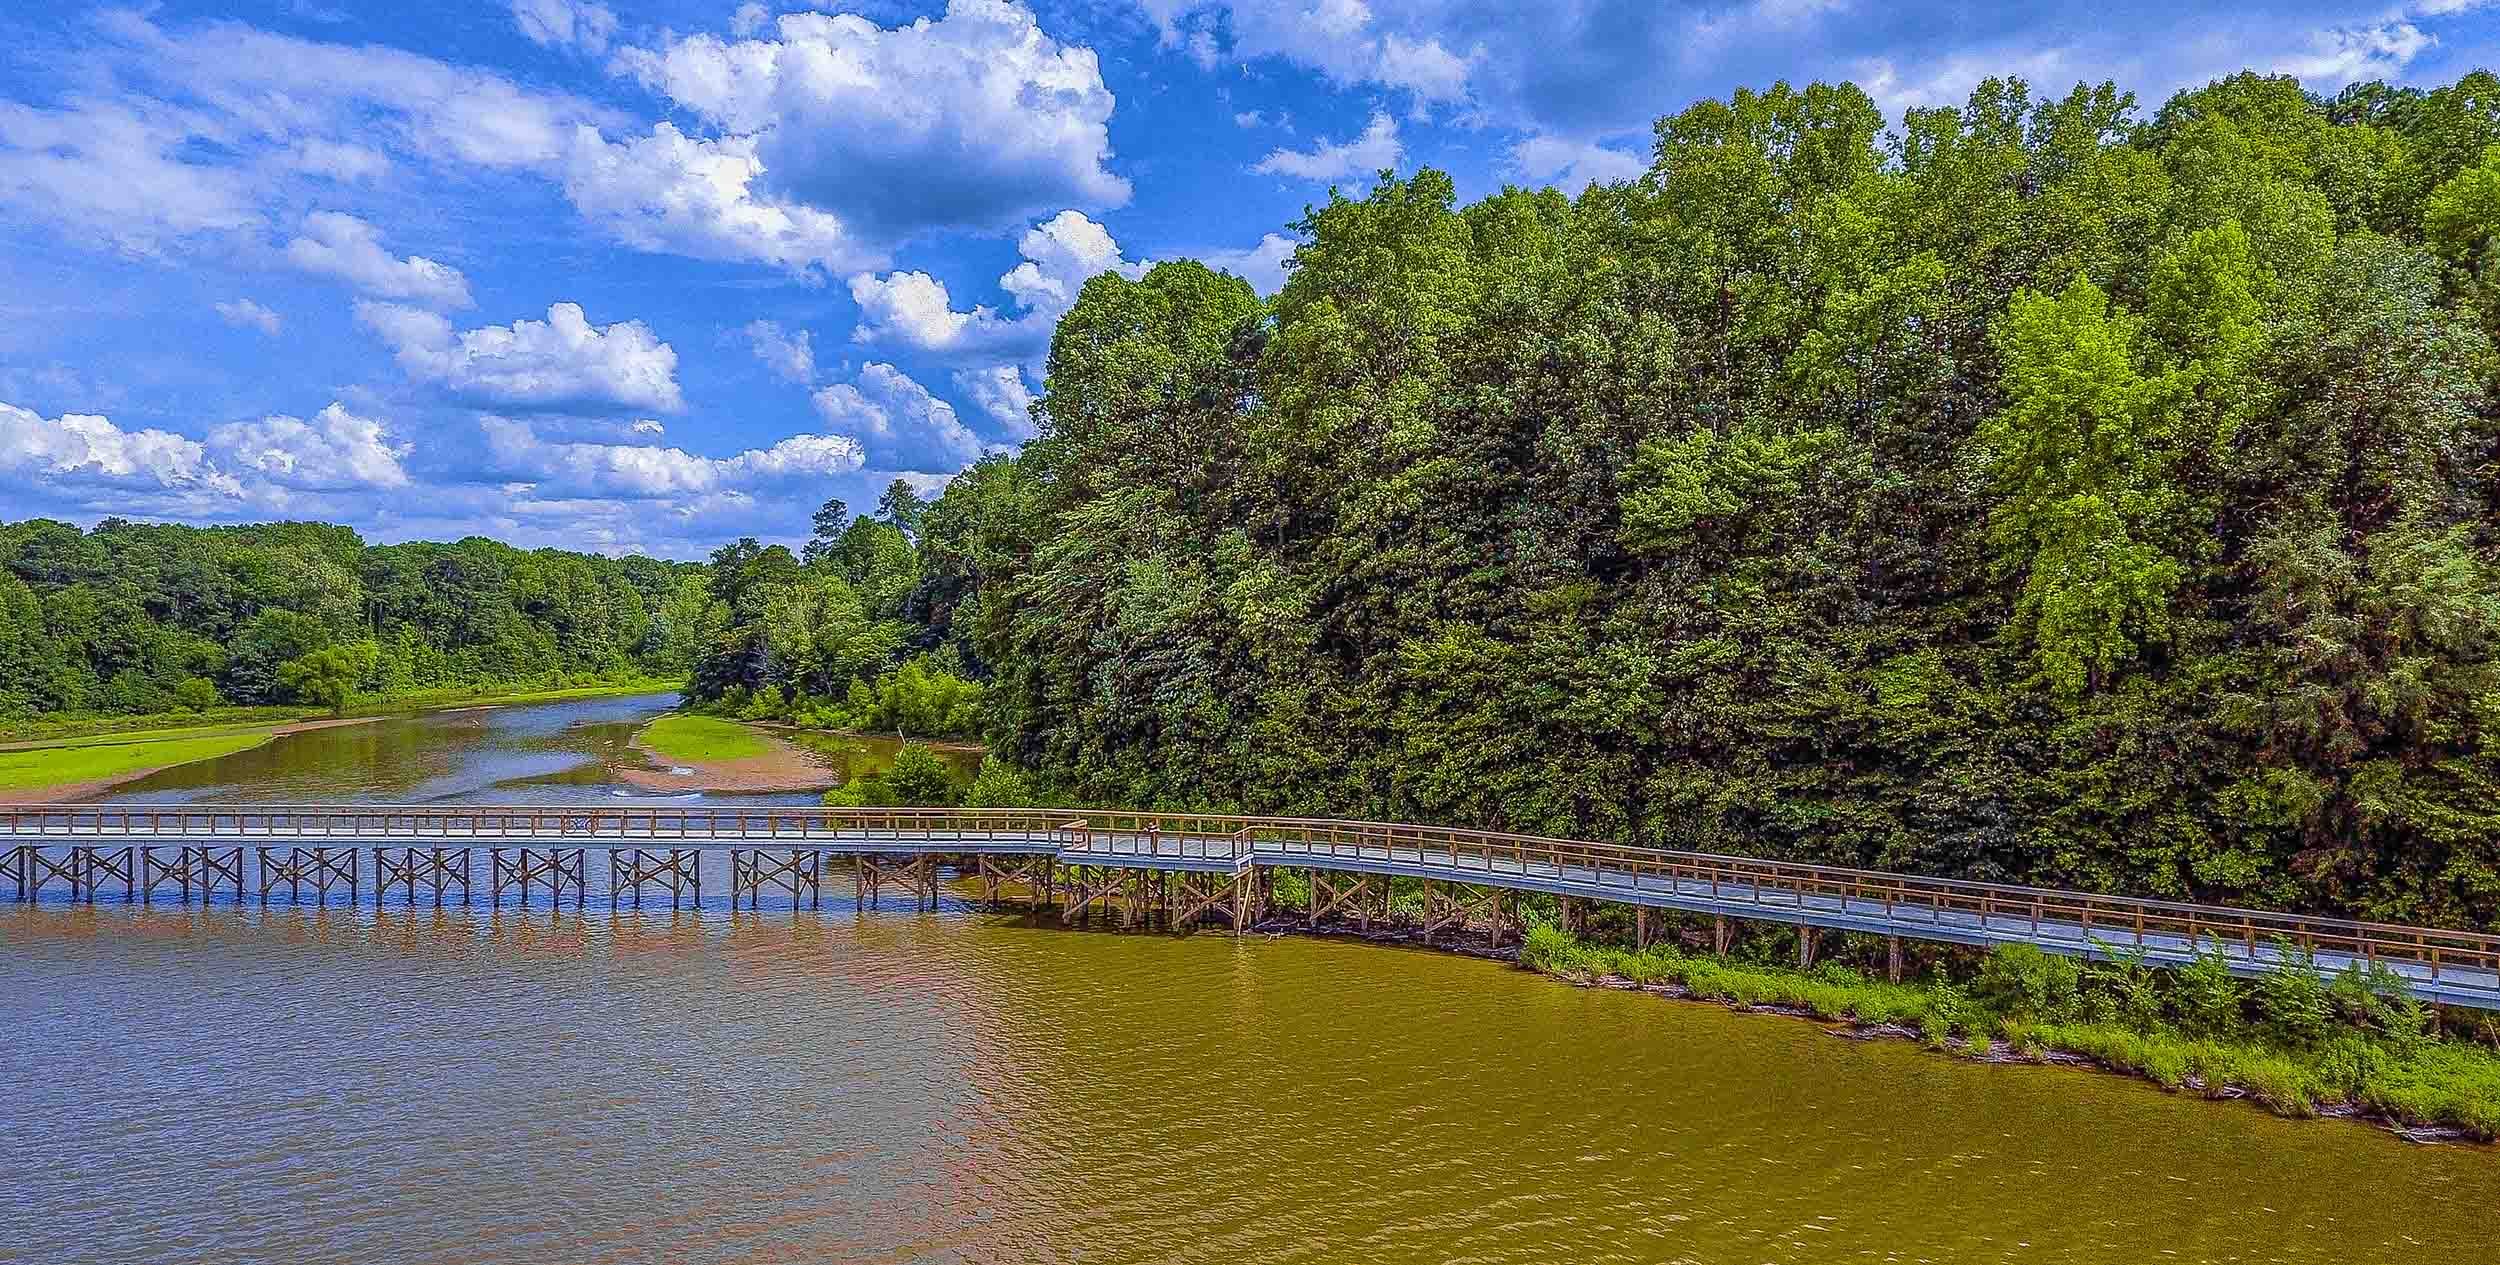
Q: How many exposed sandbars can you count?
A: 2